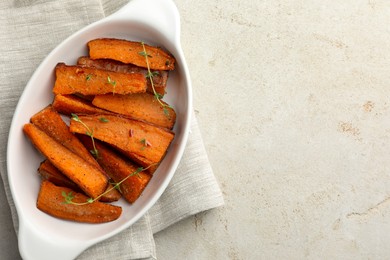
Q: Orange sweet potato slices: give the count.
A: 11